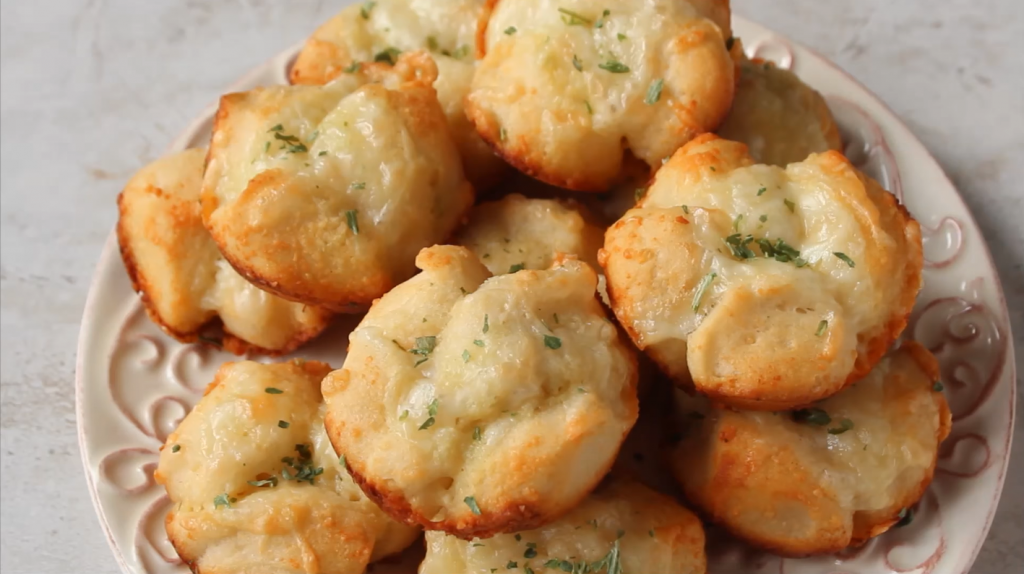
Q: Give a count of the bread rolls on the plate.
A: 11